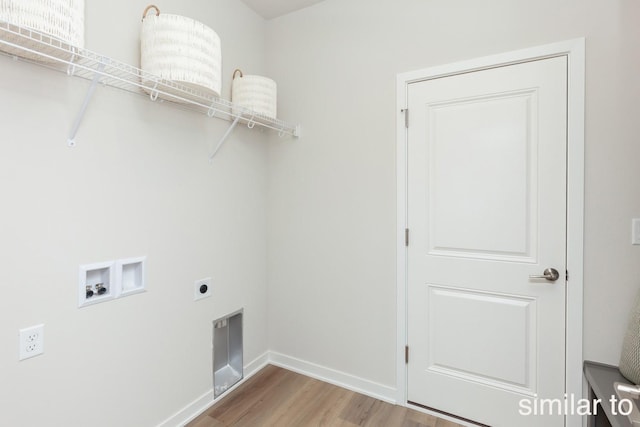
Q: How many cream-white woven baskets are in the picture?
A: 3